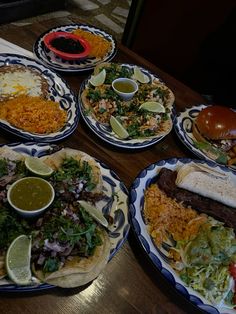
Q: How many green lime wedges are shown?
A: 7